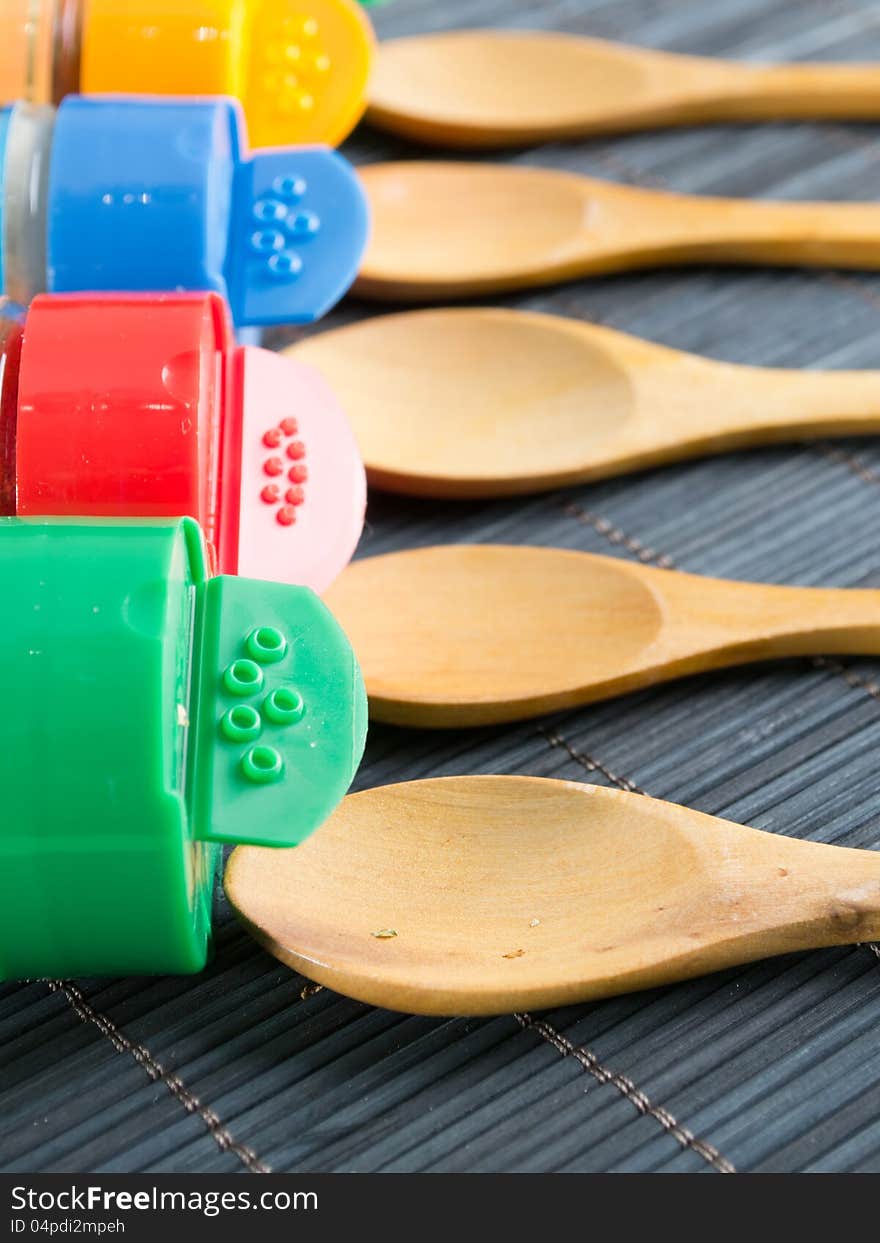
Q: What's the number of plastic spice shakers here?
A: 4